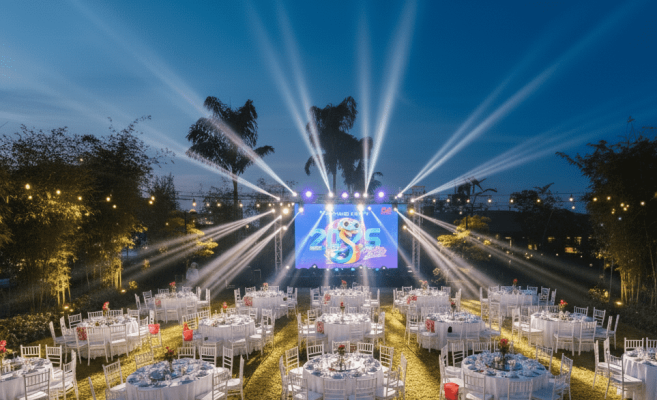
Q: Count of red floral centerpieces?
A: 14